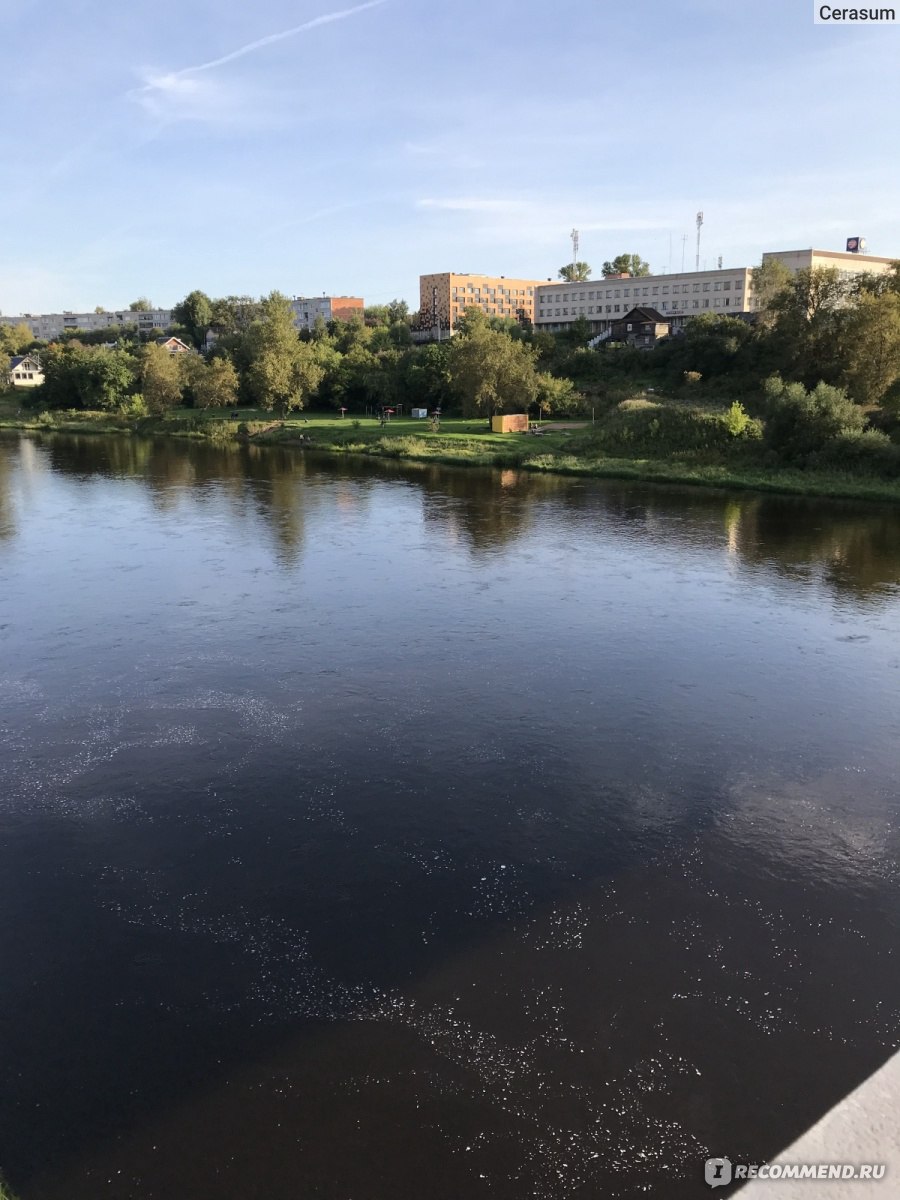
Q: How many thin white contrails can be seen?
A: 1